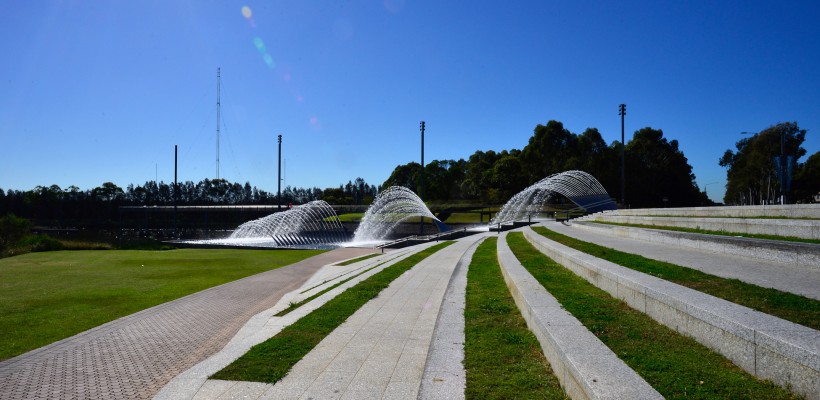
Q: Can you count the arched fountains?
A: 3